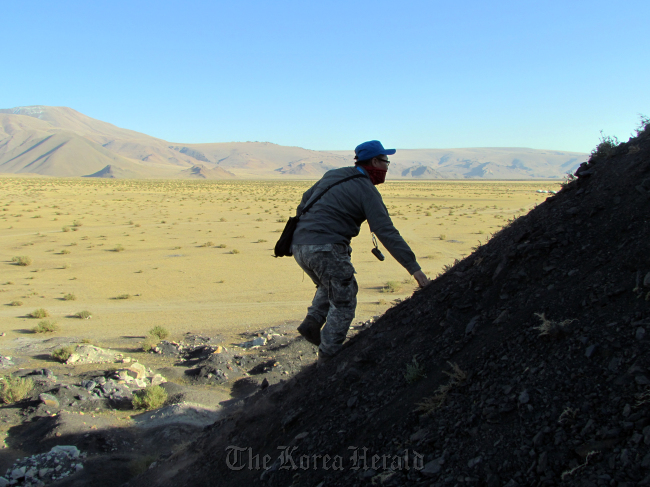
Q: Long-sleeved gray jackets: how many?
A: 1